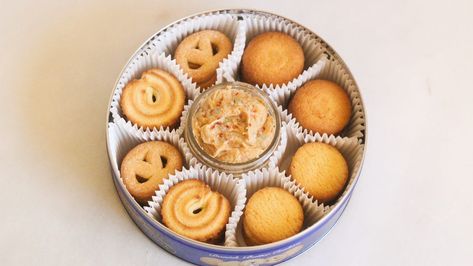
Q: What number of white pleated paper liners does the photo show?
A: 8